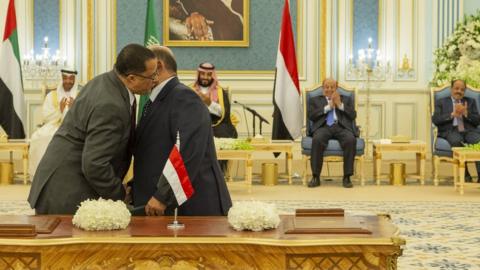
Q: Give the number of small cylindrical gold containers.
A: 3